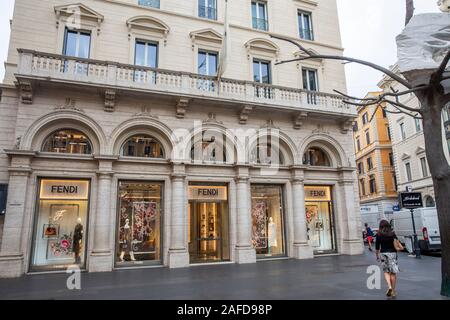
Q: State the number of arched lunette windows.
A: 5